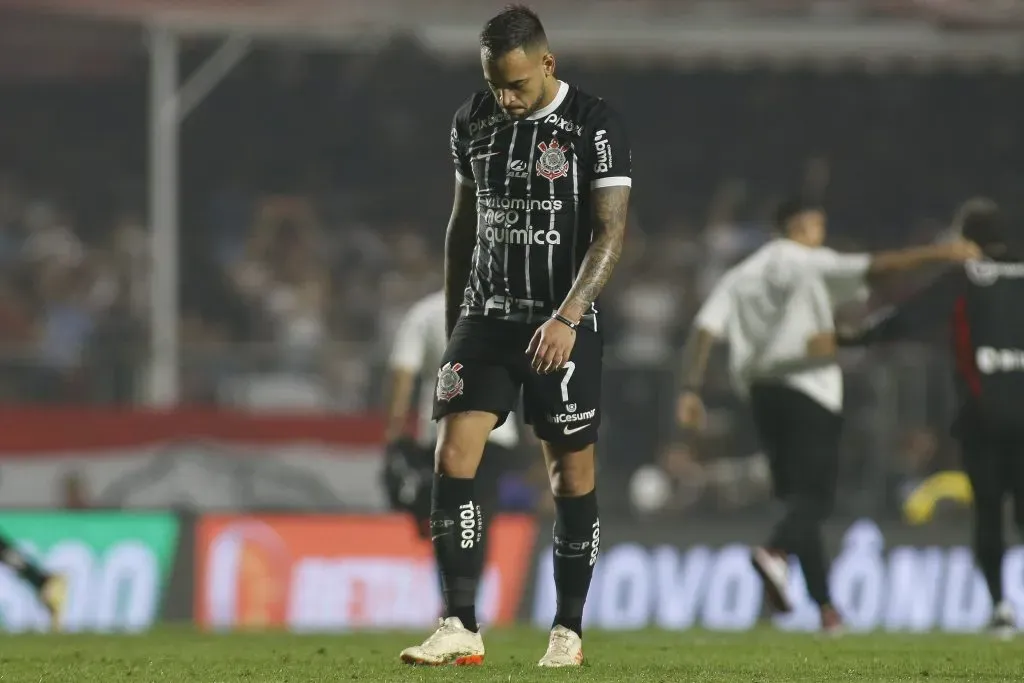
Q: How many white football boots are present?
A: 2